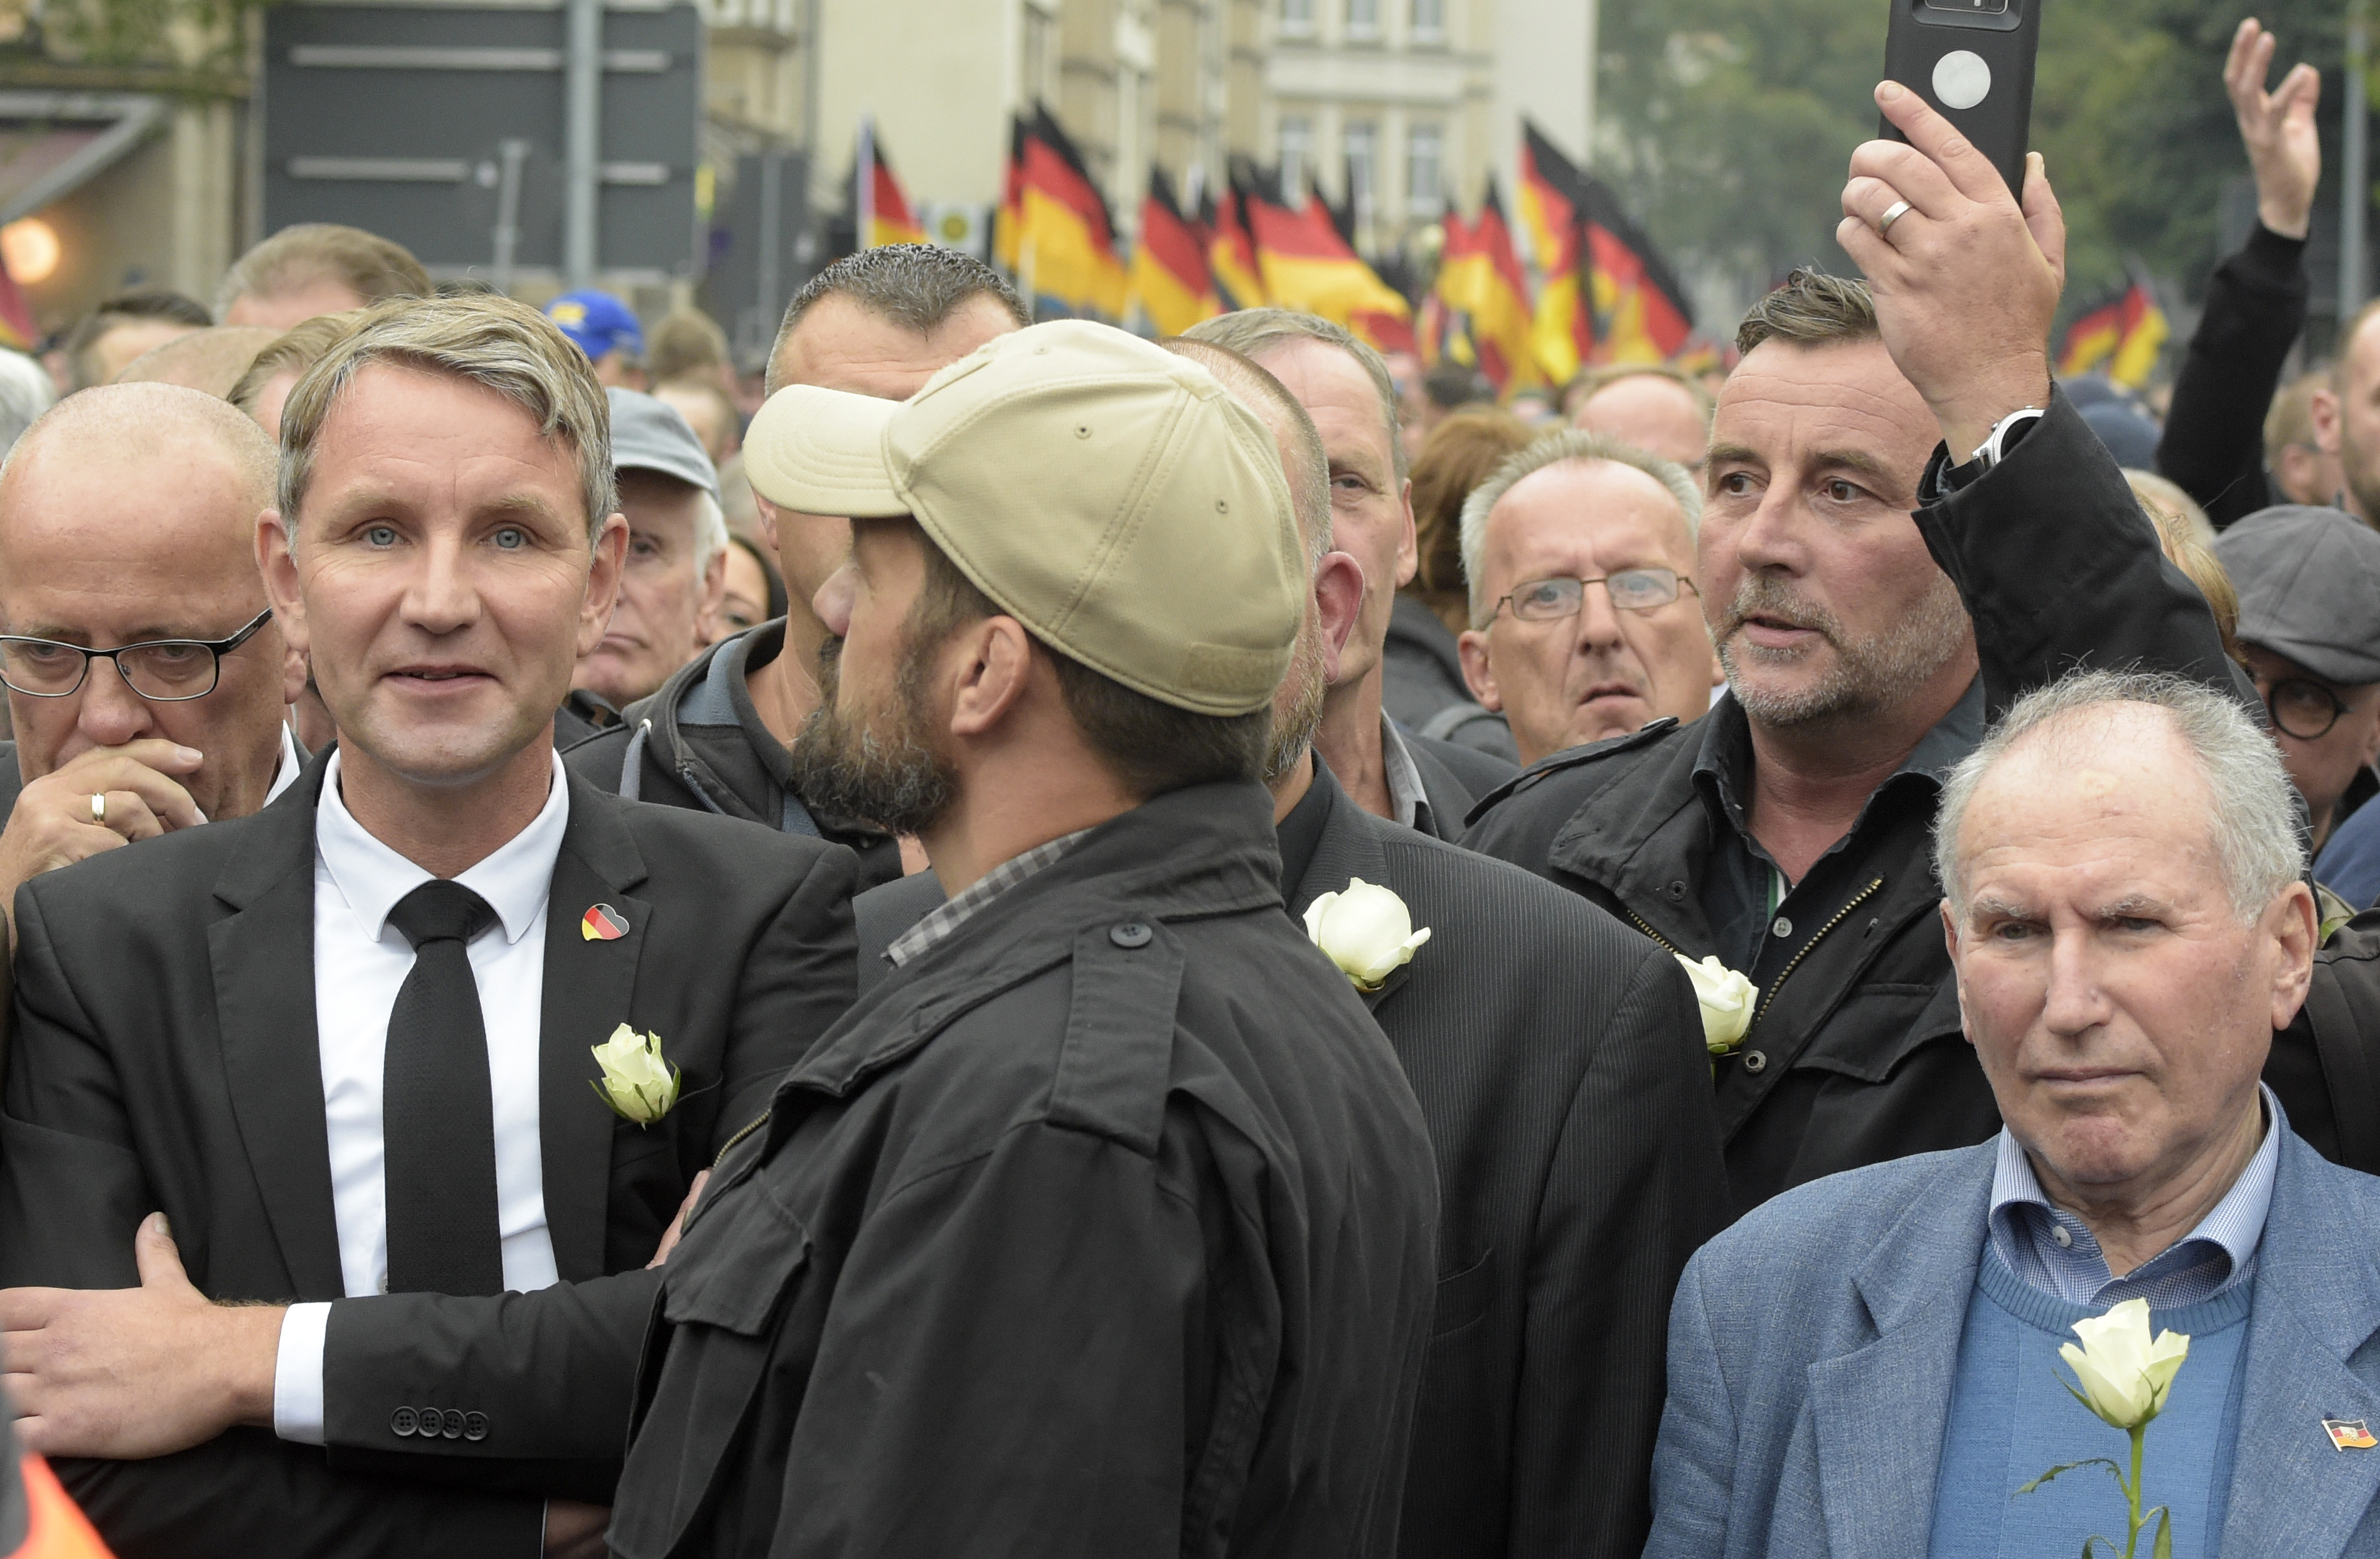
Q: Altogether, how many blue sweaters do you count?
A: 1